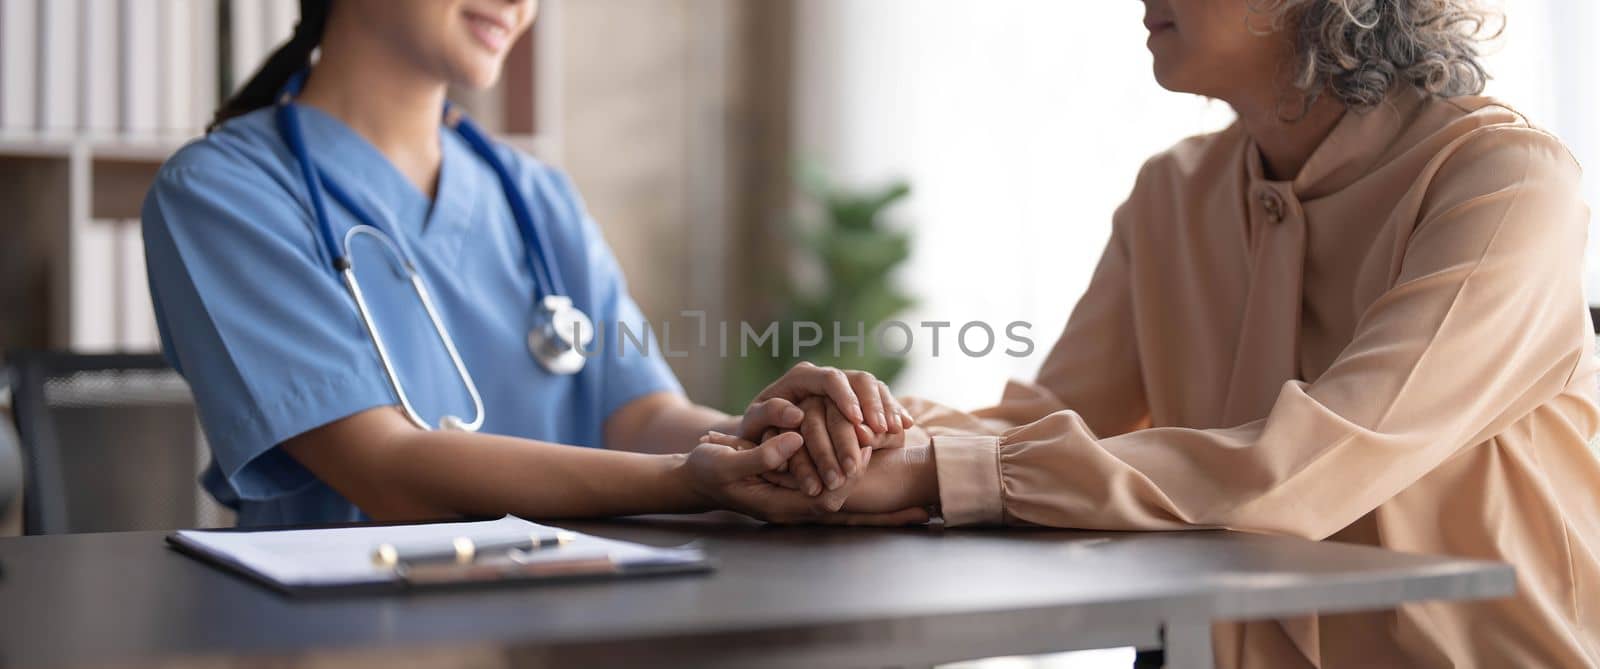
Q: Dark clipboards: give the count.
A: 1